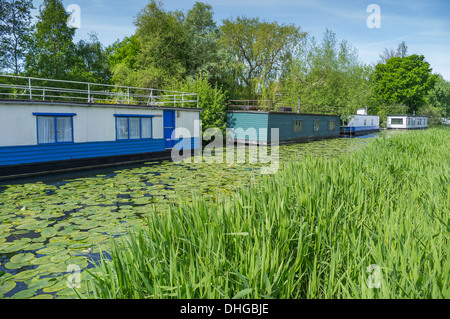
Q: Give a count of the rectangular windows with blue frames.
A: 2